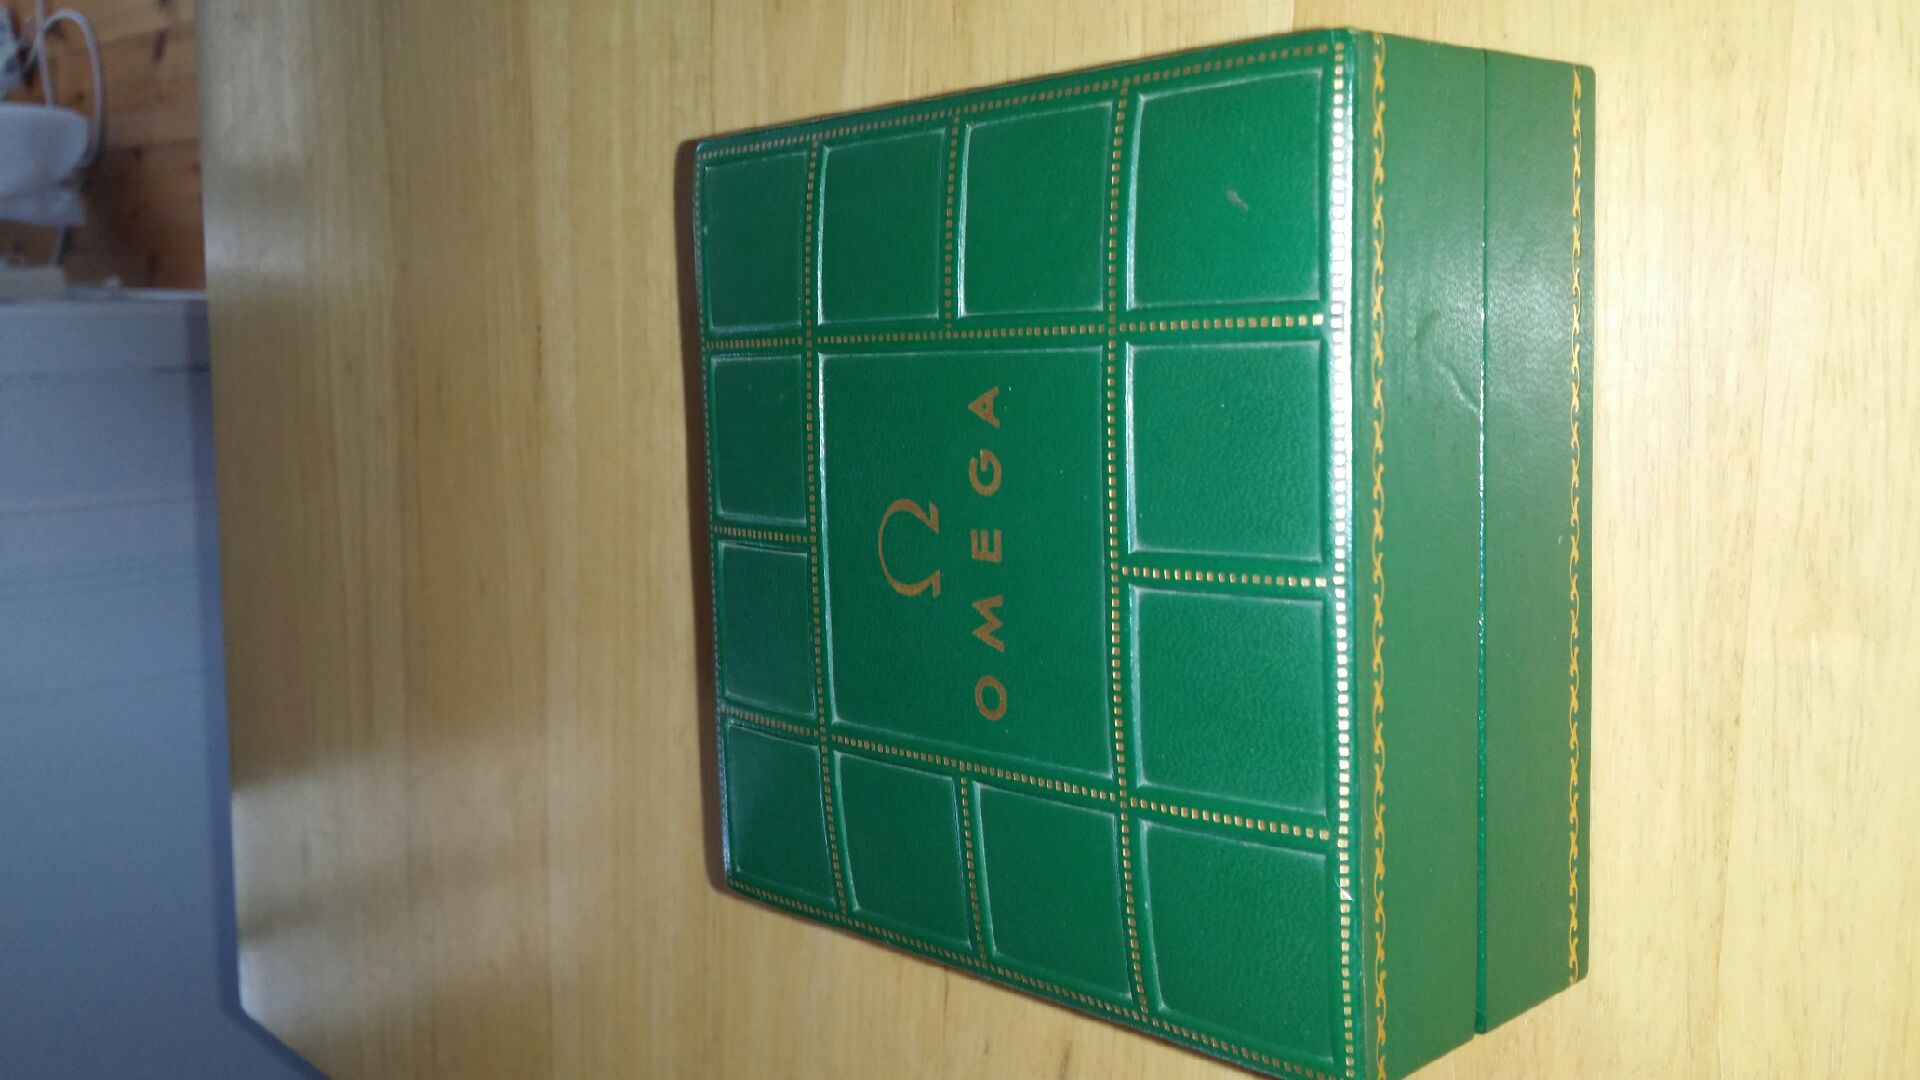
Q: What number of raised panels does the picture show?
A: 13